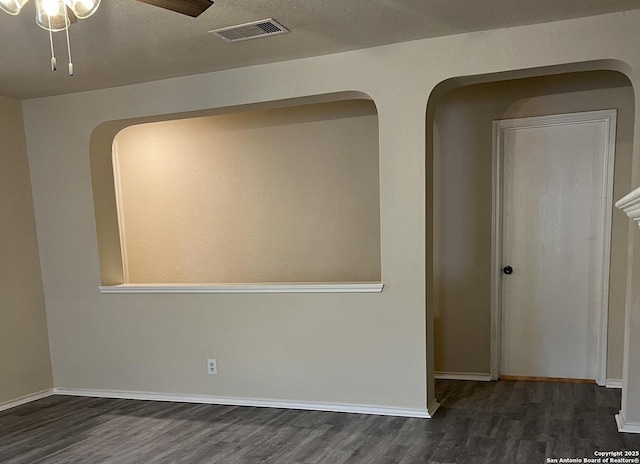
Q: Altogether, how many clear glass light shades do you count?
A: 3